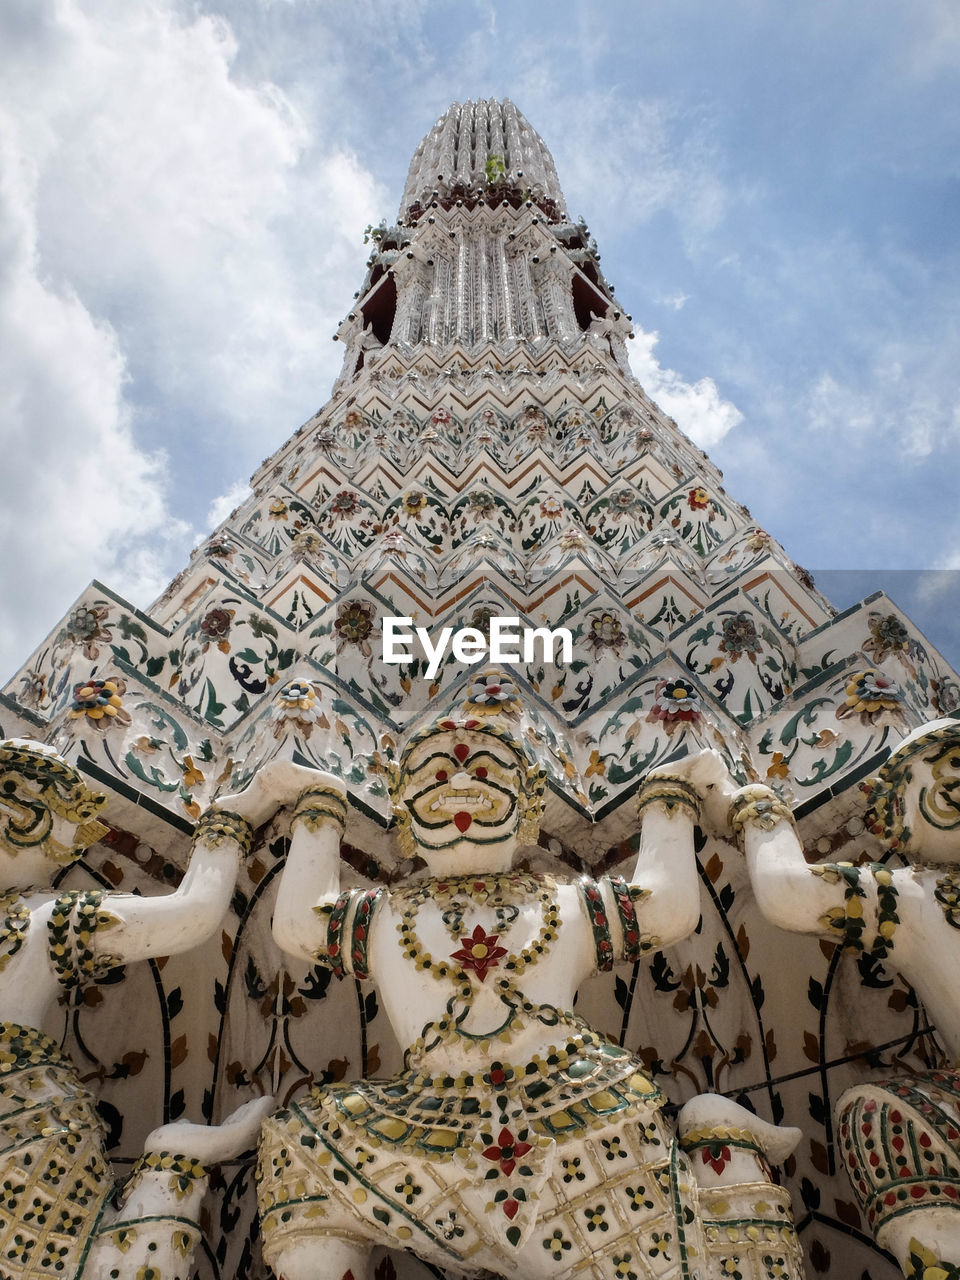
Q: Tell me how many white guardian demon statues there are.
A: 3